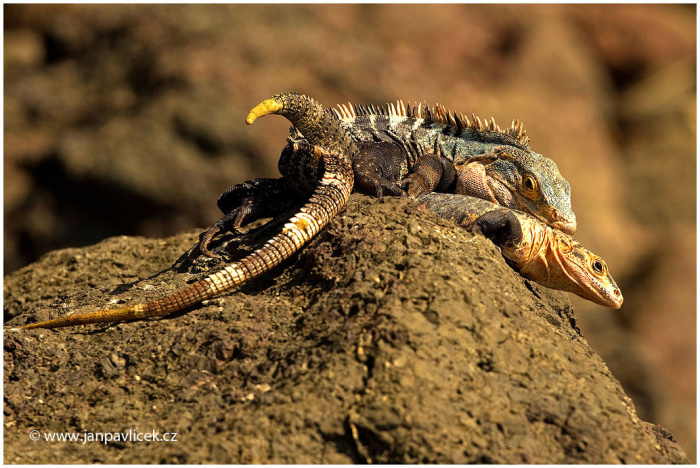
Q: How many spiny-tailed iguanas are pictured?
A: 2